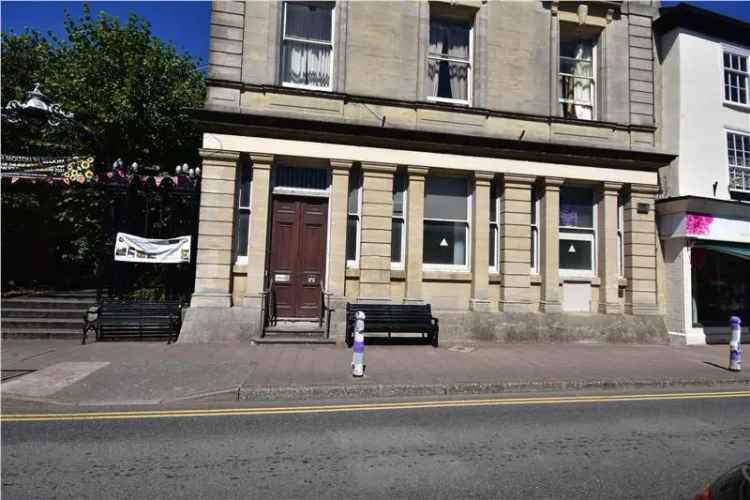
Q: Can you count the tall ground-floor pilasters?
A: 10